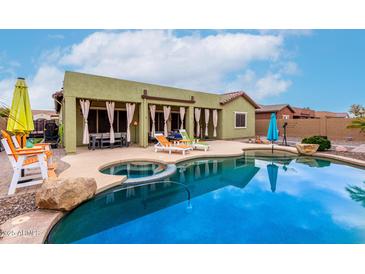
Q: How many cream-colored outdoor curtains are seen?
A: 9